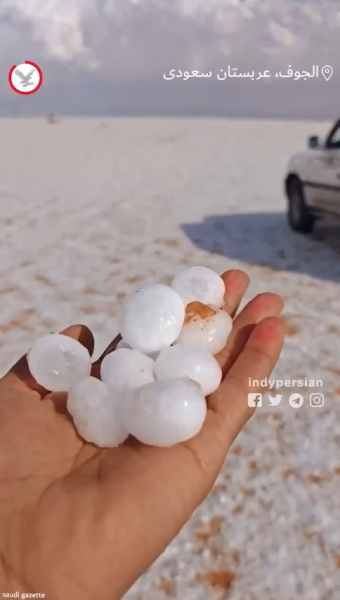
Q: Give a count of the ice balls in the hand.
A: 8